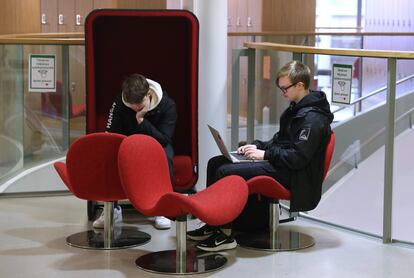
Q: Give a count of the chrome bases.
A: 3